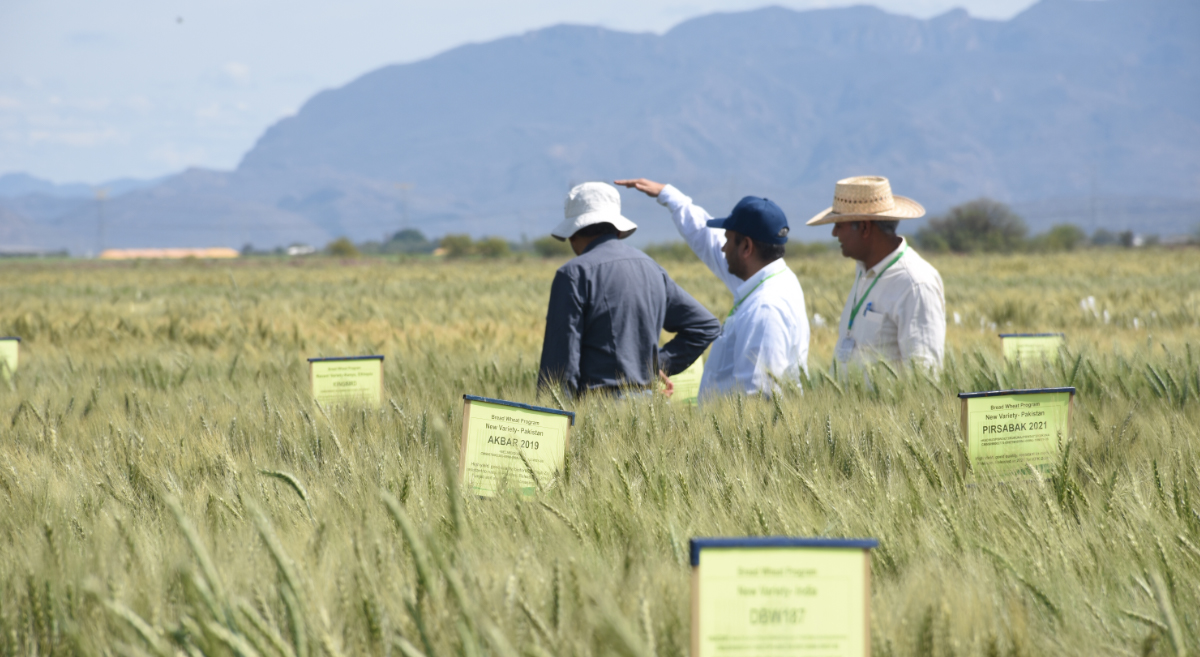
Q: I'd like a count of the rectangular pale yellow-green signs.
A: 7